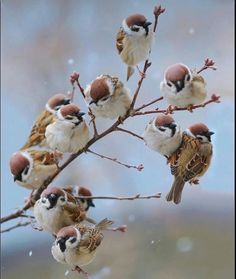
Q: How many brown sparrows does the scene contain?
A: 11